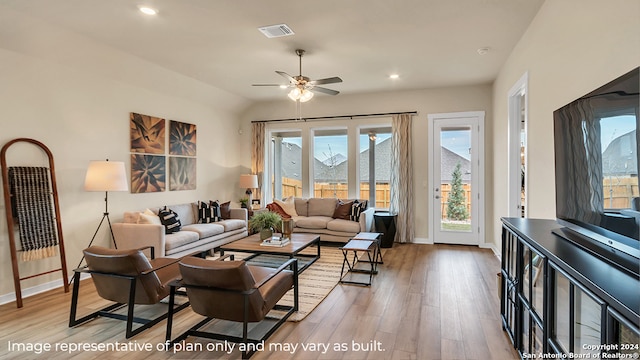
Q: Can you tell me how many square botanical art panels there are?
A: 4